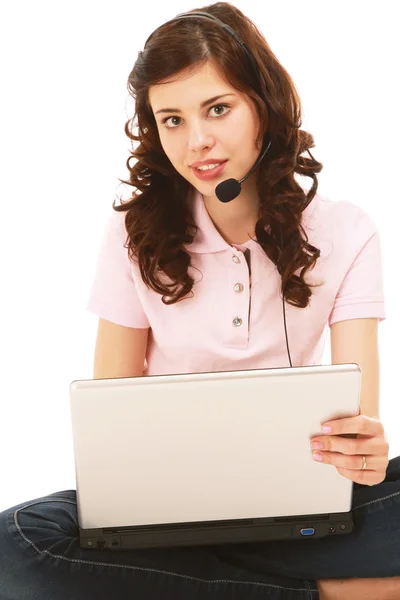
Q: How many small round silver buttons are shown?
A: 3